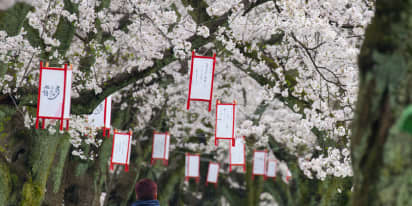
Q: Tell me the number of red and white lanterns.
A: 11